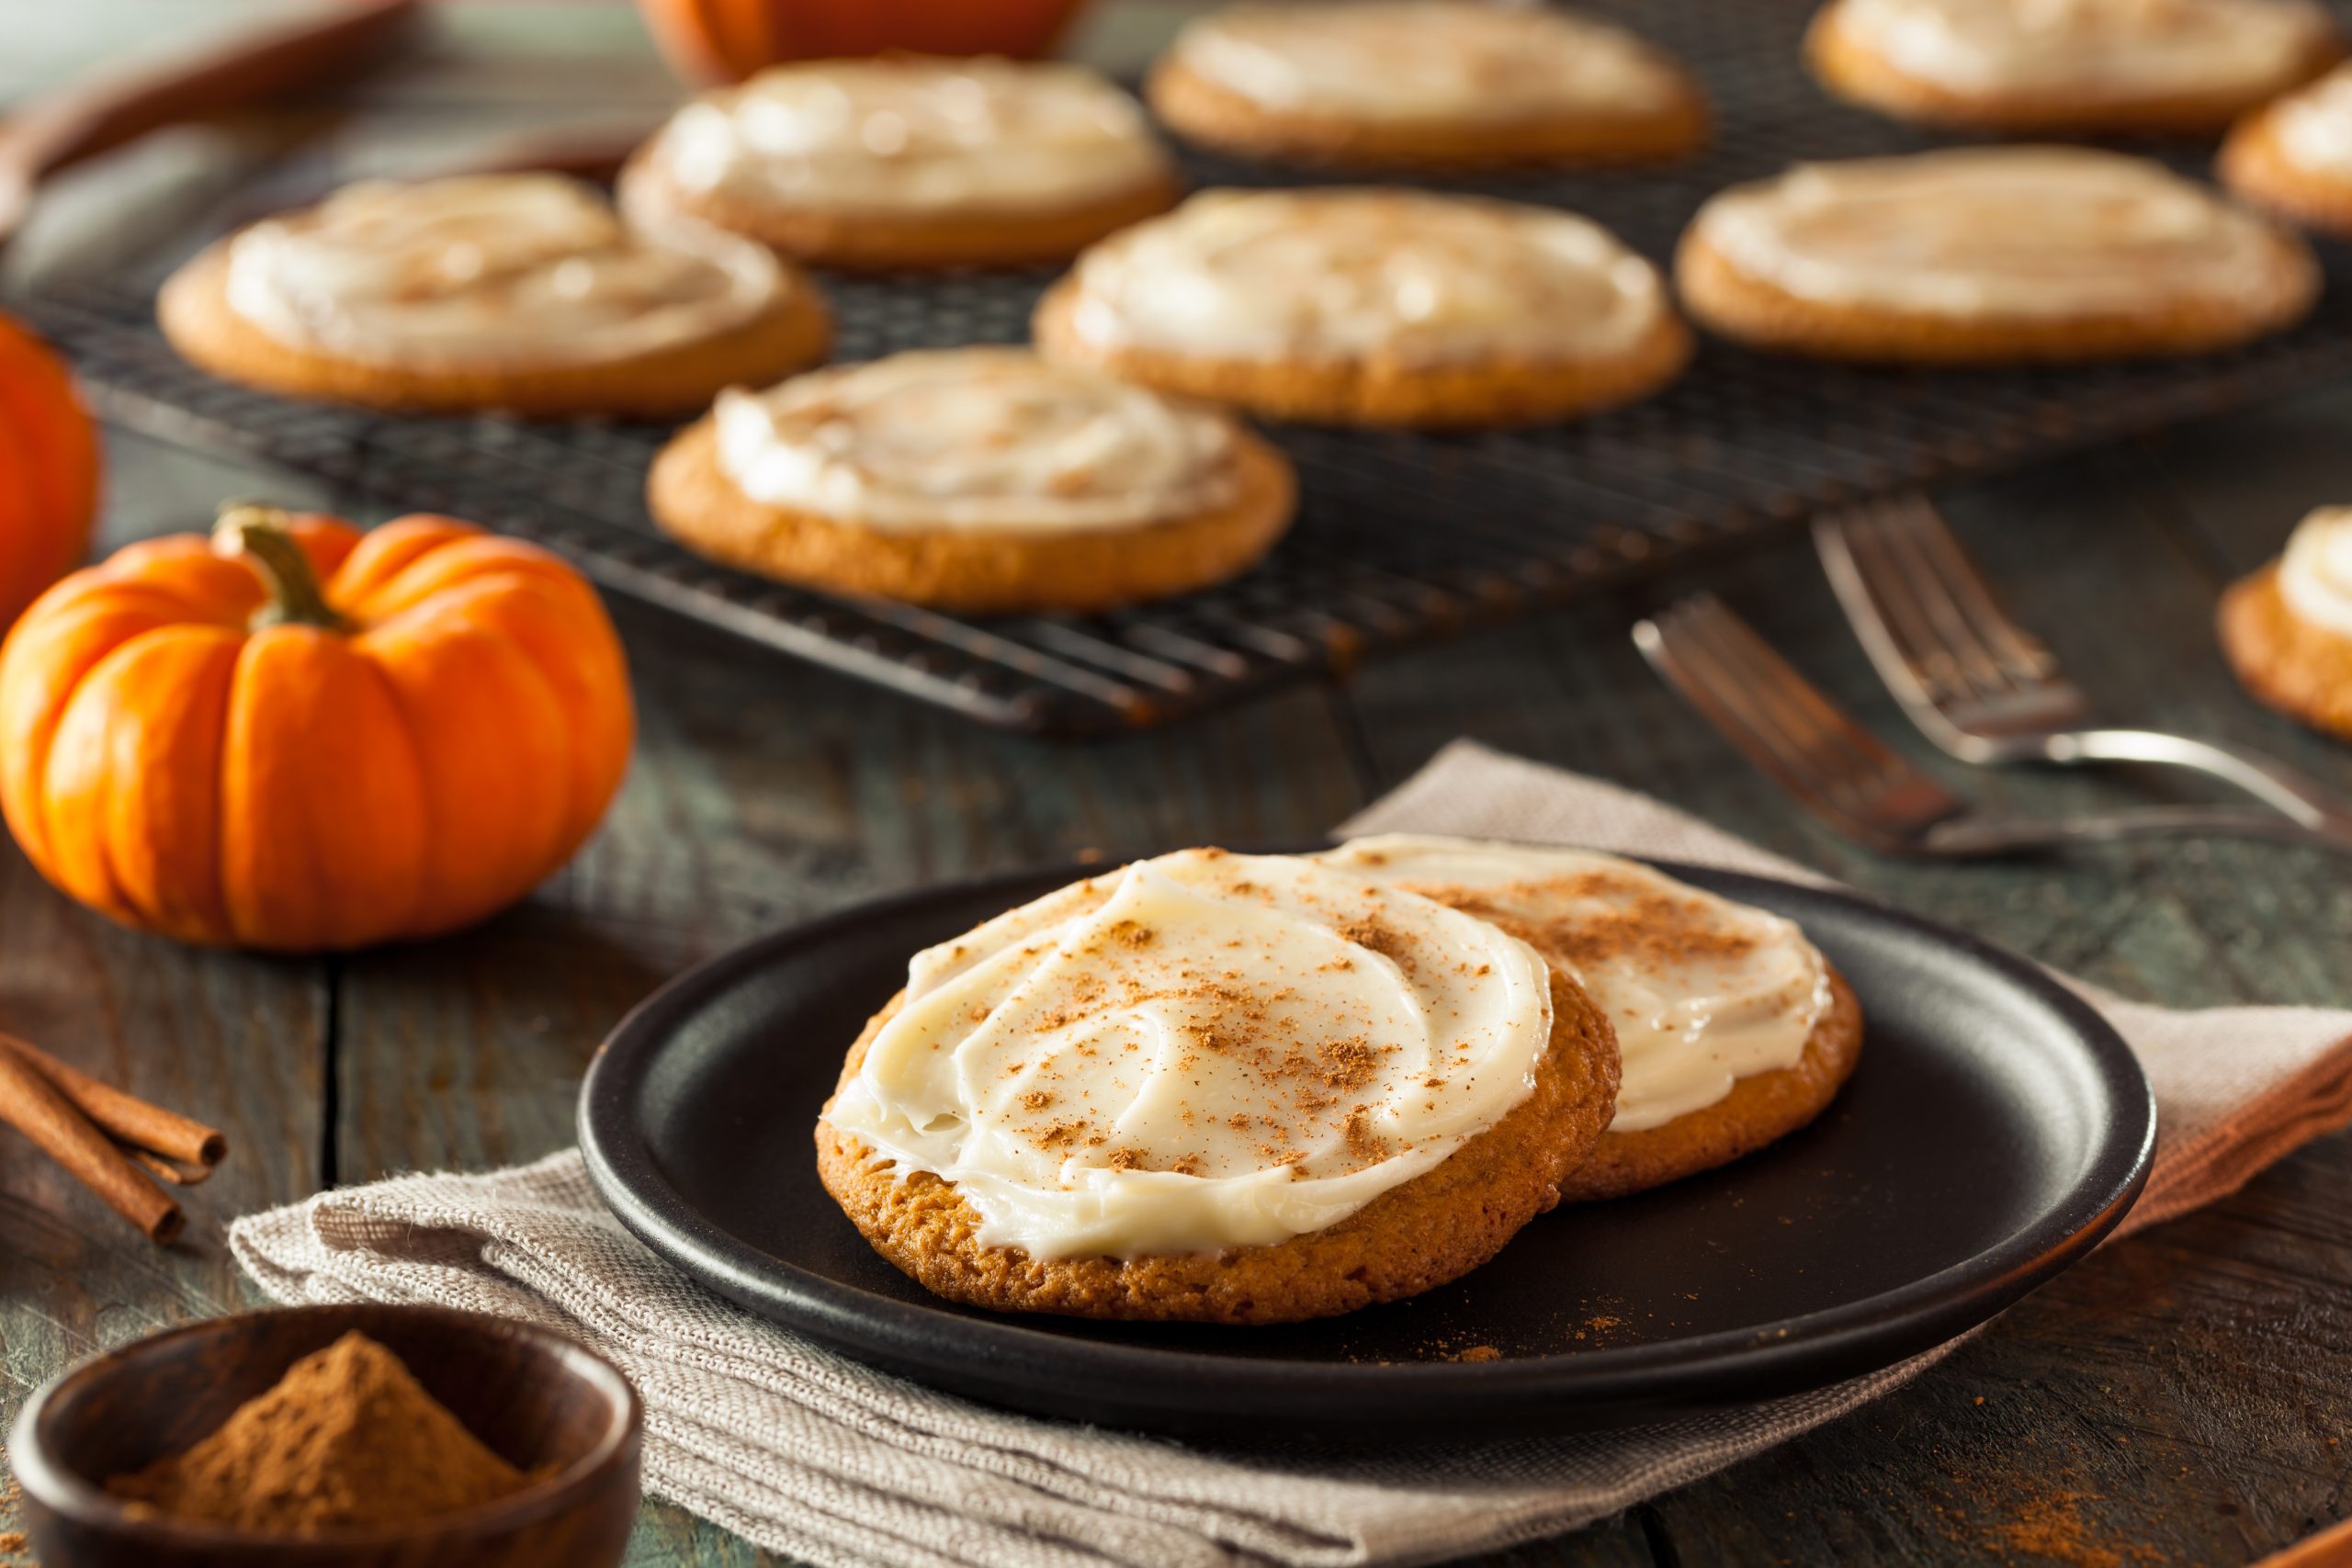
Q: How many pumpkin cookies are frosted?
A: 11